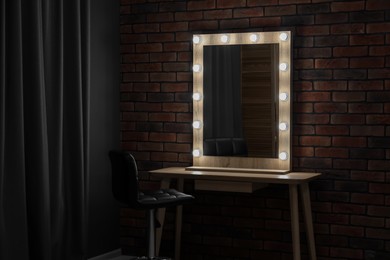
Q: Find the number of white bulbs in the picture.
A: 12